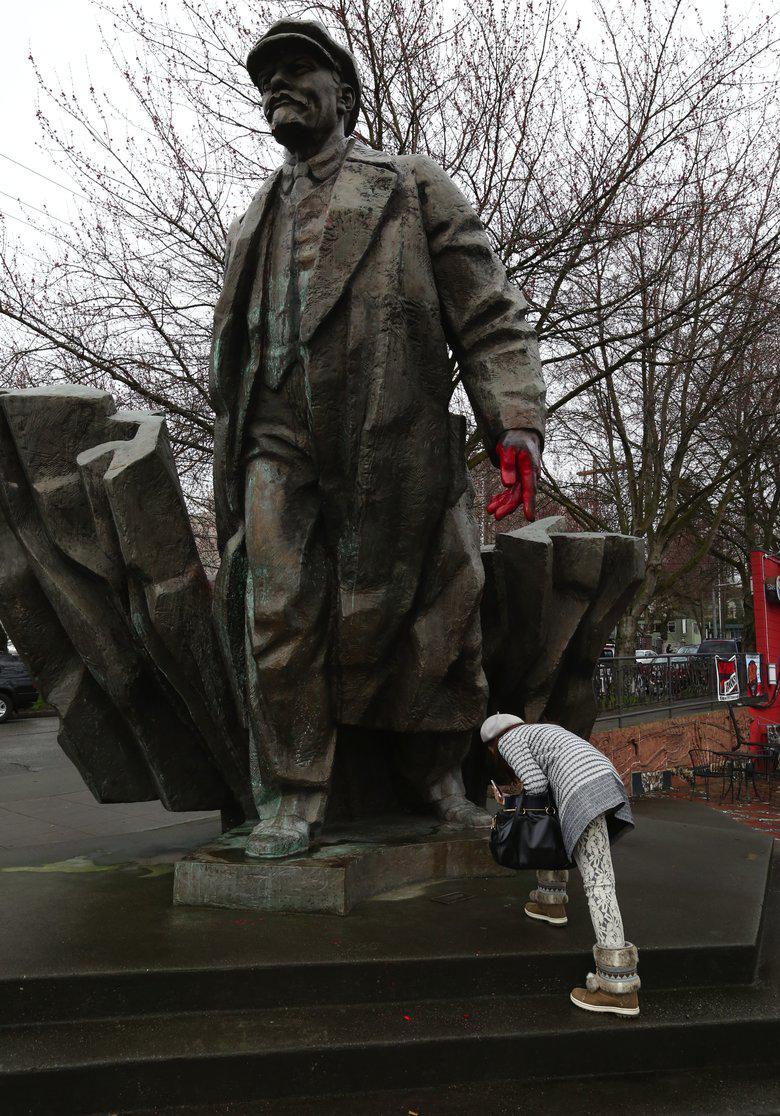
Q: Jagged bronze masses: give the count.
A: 2